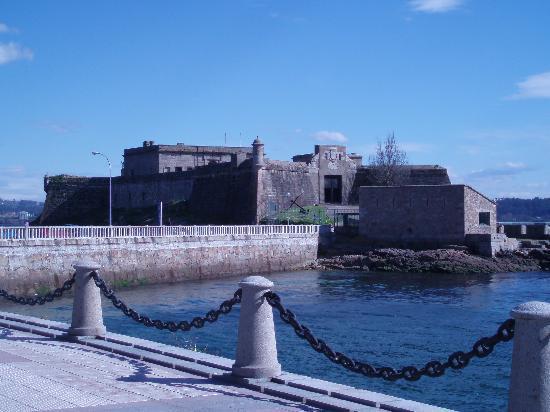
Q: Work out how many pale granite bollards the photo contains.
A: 3